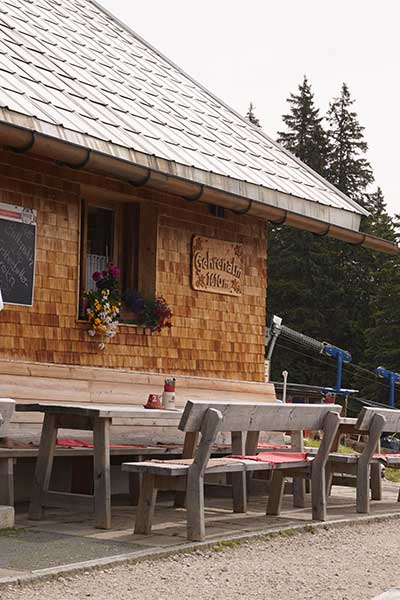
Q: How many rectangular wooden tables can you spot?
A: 2